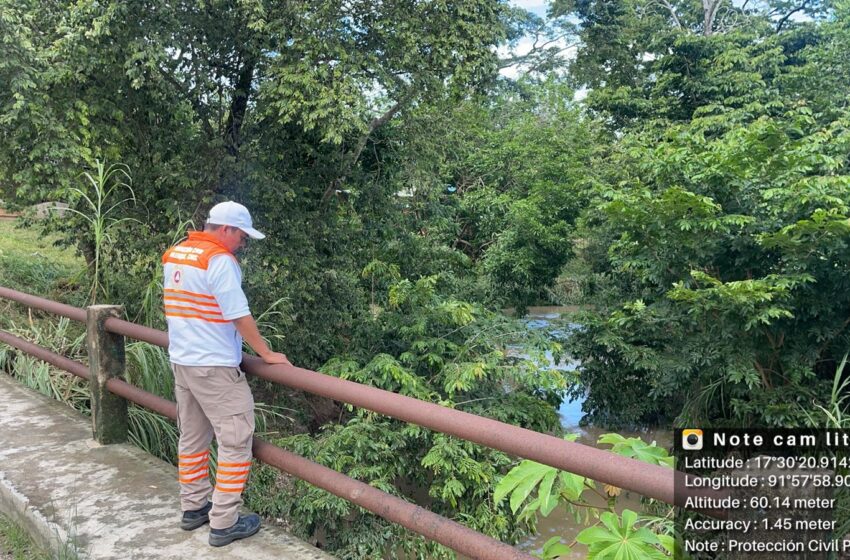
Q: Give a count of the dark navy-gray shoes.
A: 2